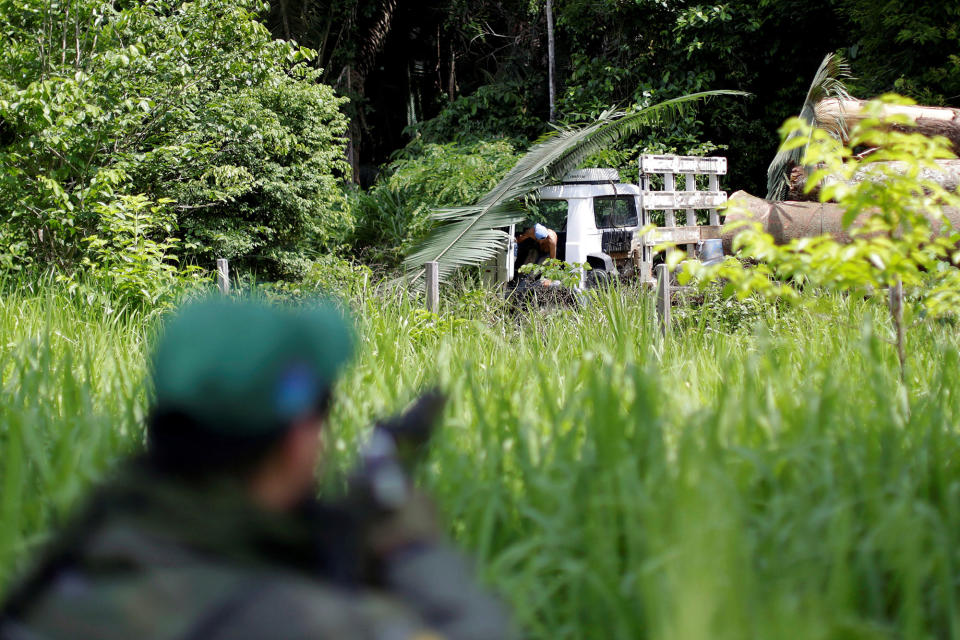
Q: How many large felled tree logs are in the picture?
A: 3